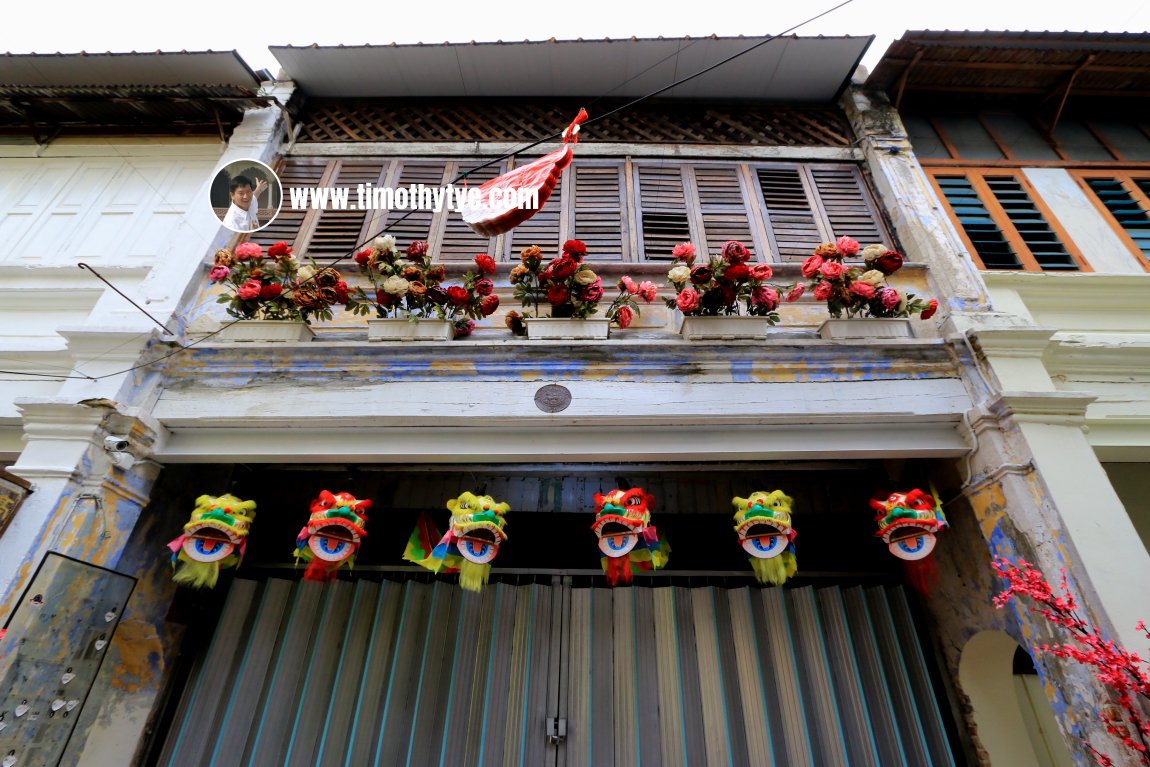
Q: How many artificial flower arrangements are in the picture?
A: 5